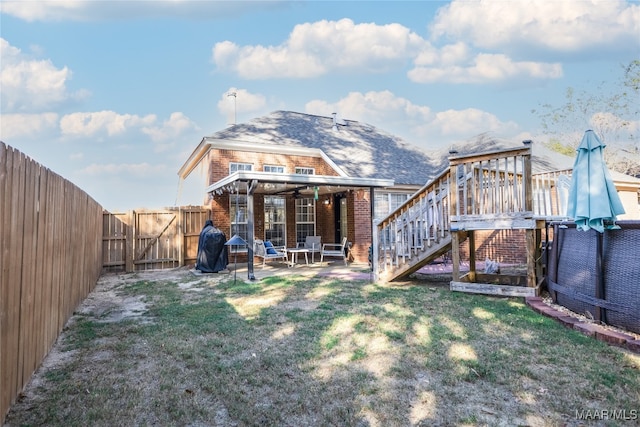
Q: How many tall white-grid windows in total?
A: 3